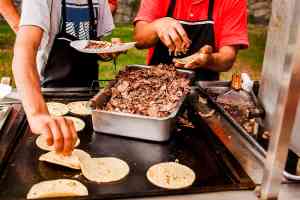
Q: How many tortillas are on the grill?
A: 8